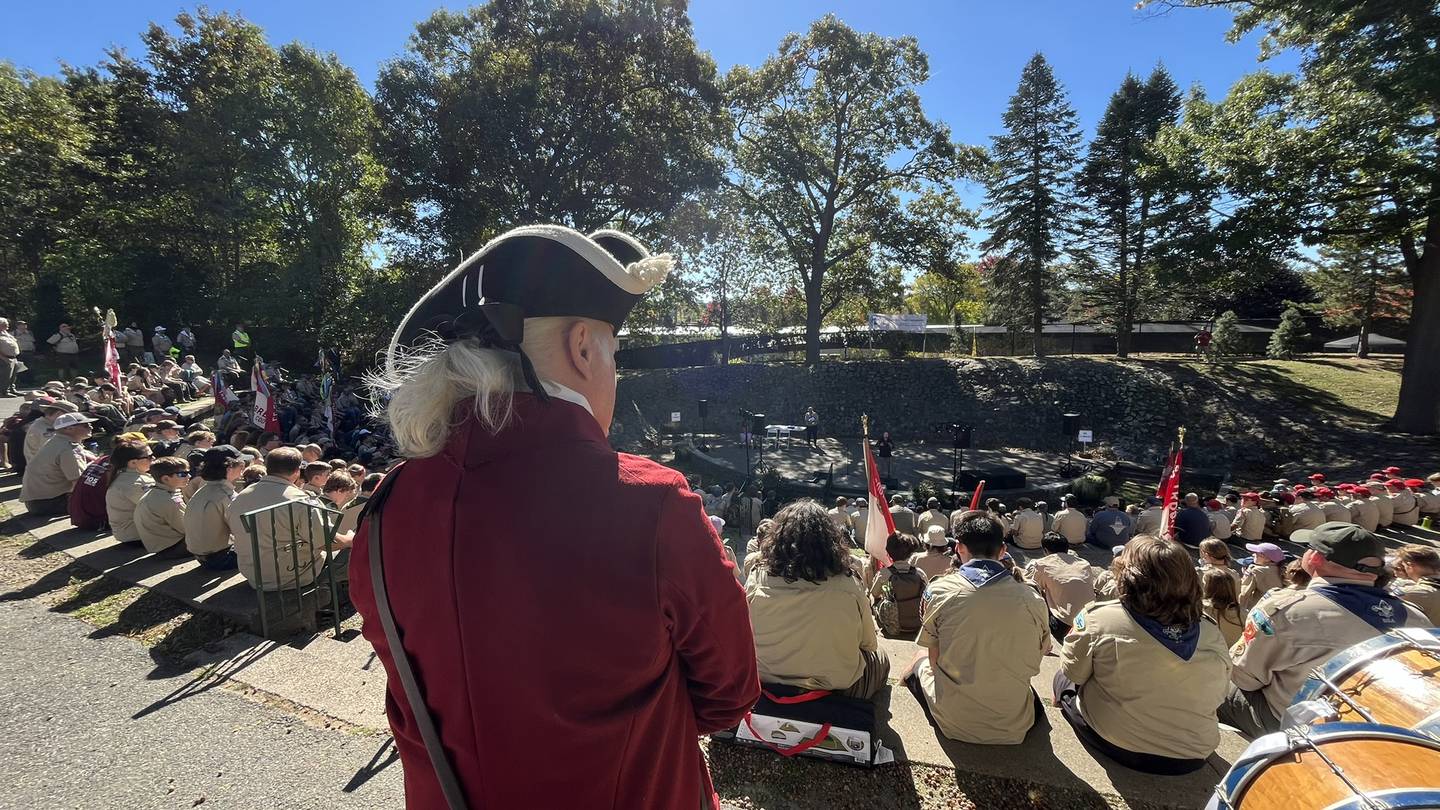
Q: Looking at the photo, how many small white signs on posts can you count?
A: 2